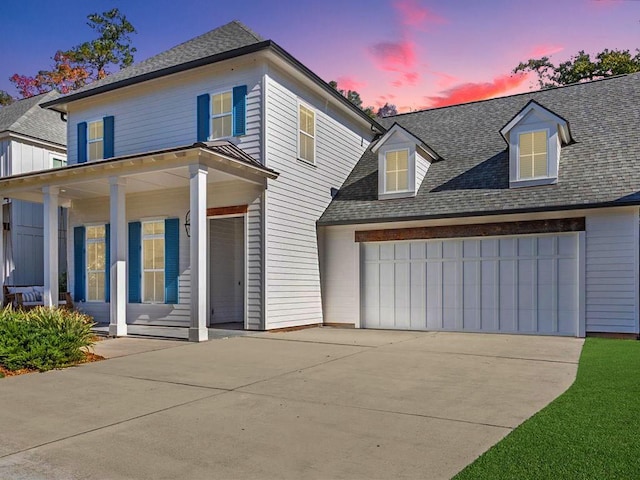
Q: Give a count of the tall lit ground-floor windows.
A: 2